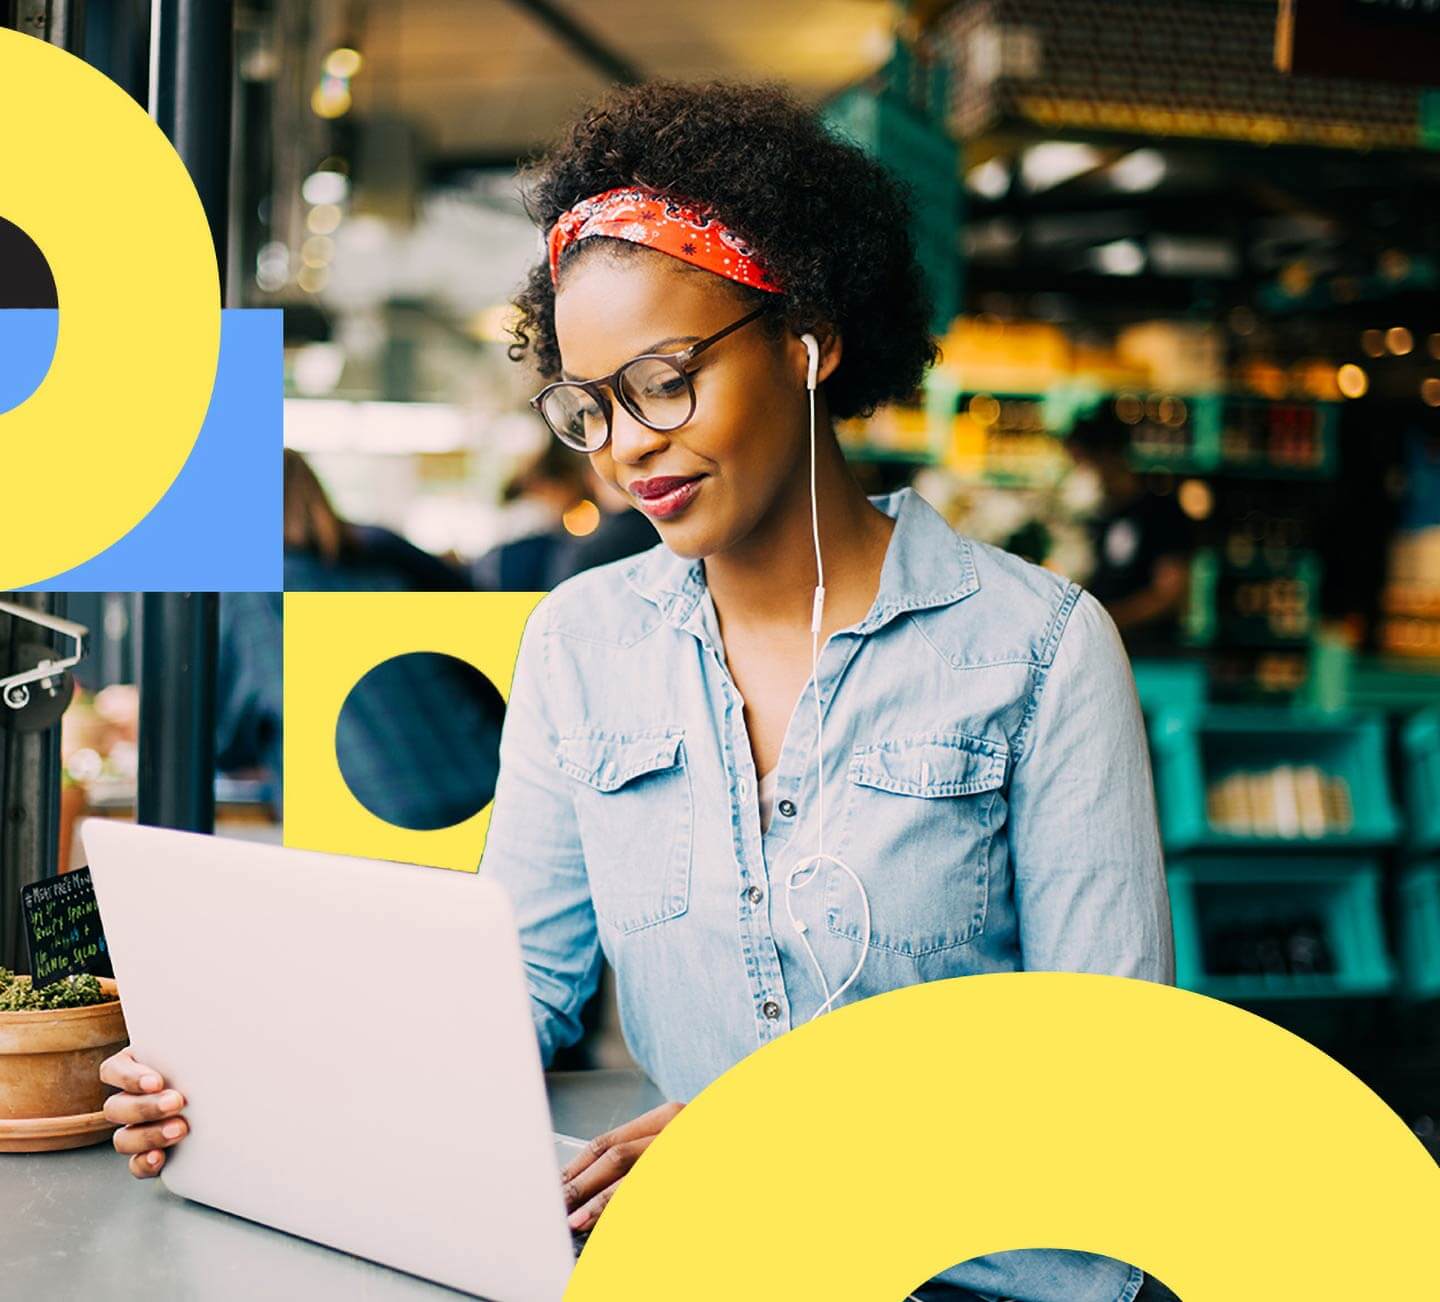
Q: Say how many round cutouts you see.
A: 3